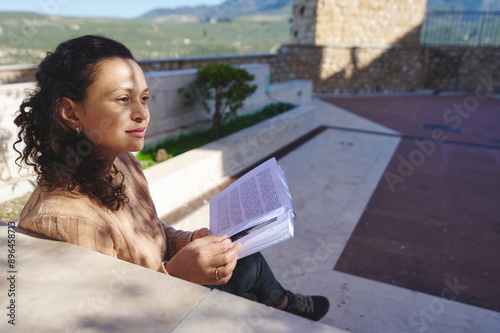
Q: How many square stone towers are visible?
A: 1